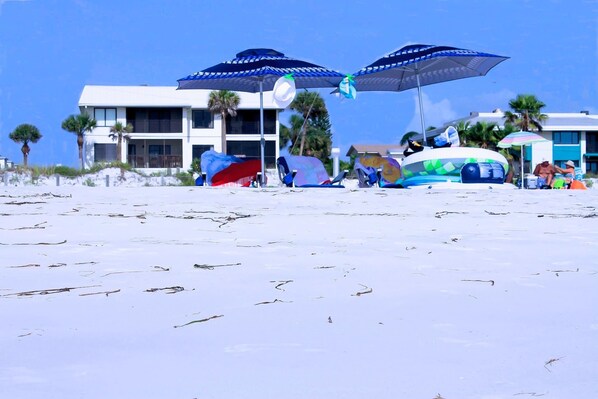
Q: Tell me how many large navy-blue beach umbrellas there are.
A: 2